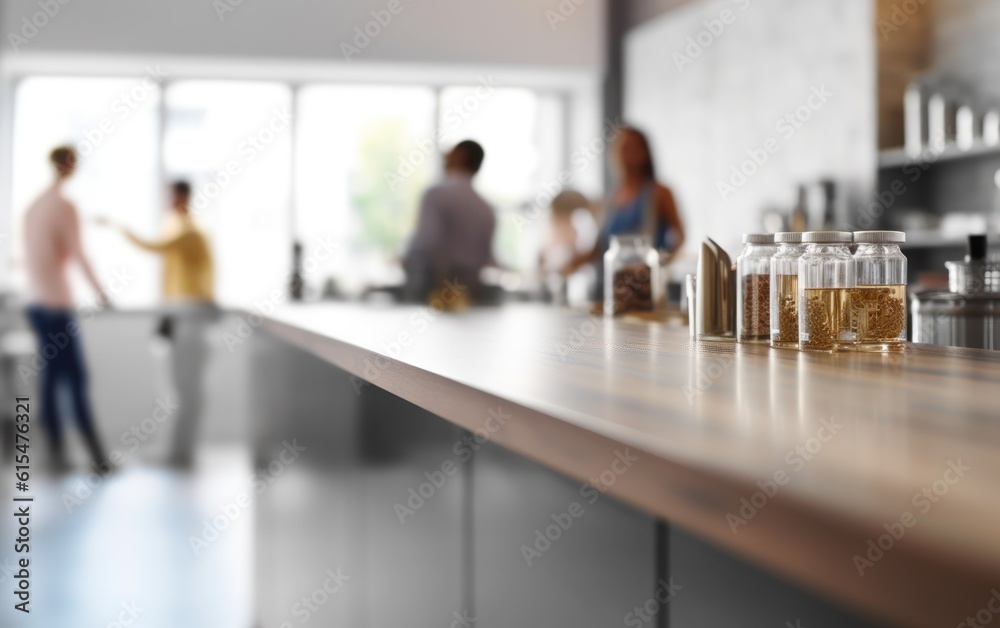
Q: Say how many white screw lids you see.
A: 4